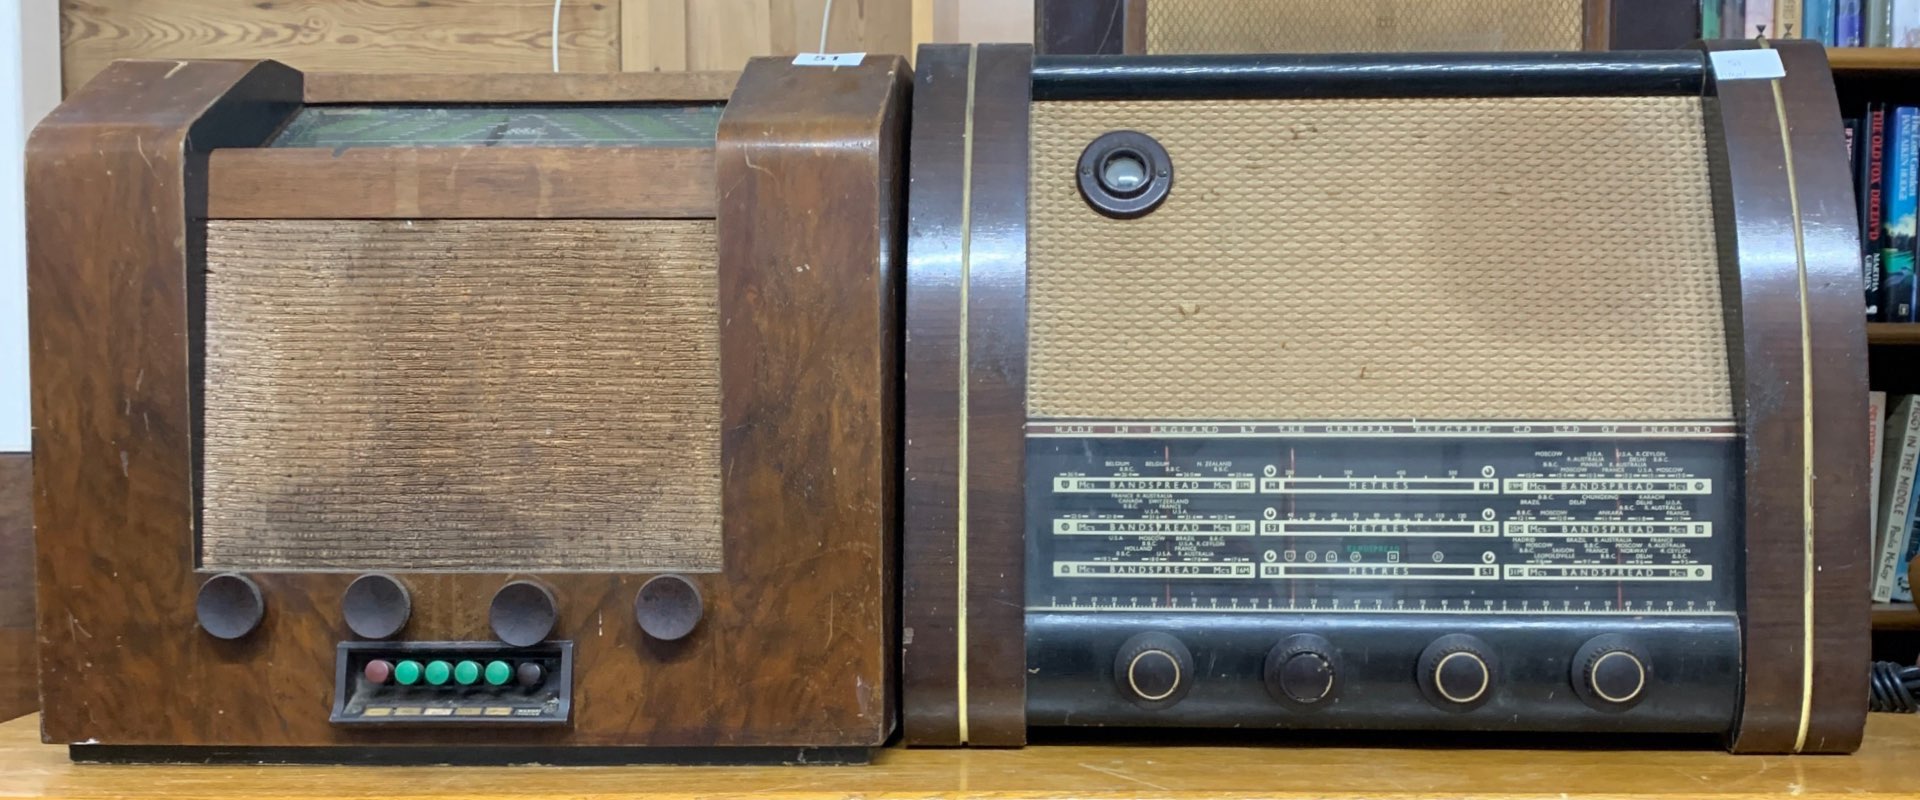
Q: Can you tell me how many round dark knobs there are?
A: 8